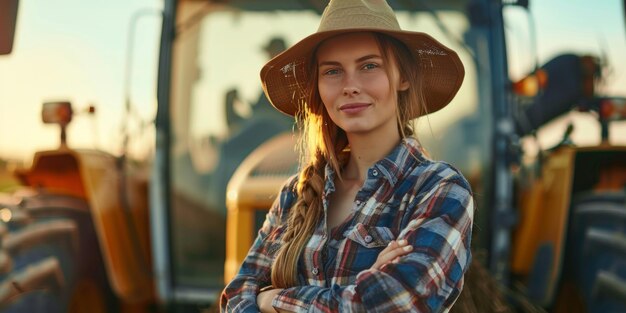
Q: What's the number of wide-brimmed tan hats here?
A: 1